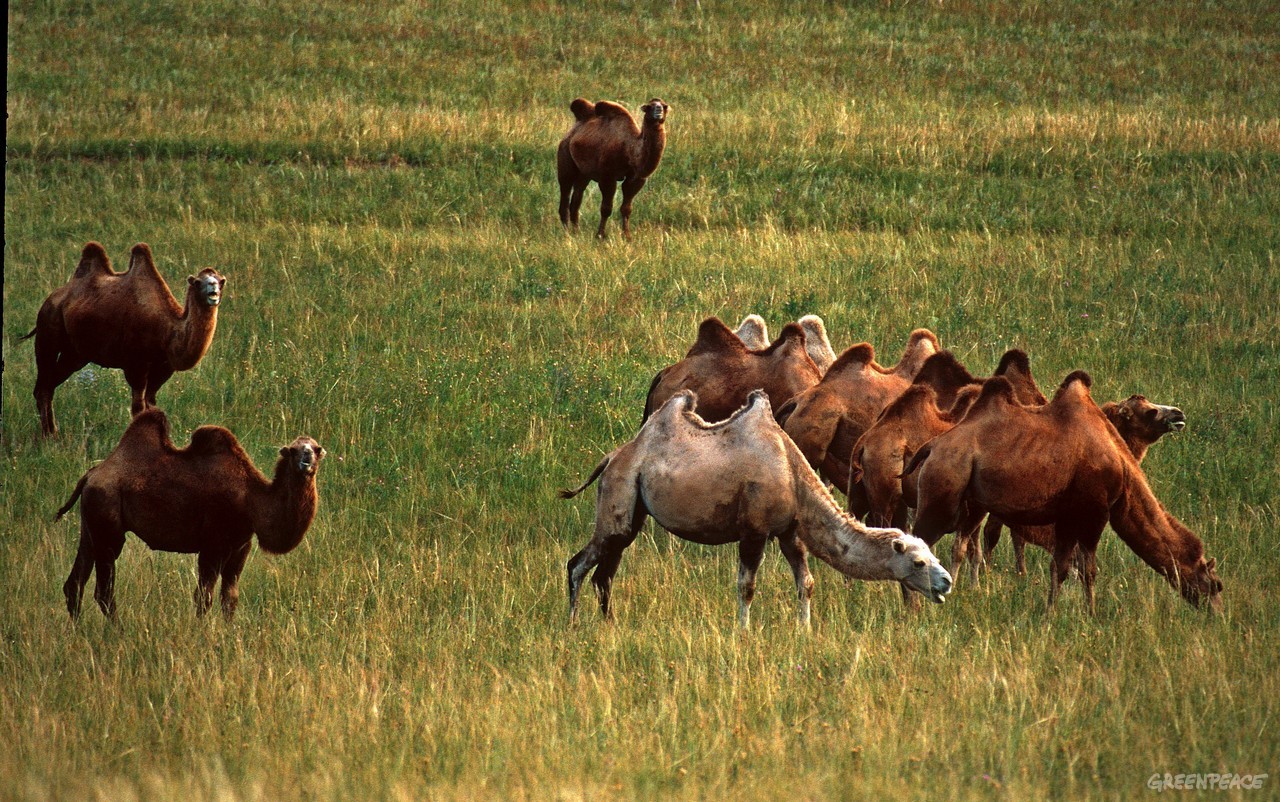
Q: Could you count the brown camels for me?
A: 8